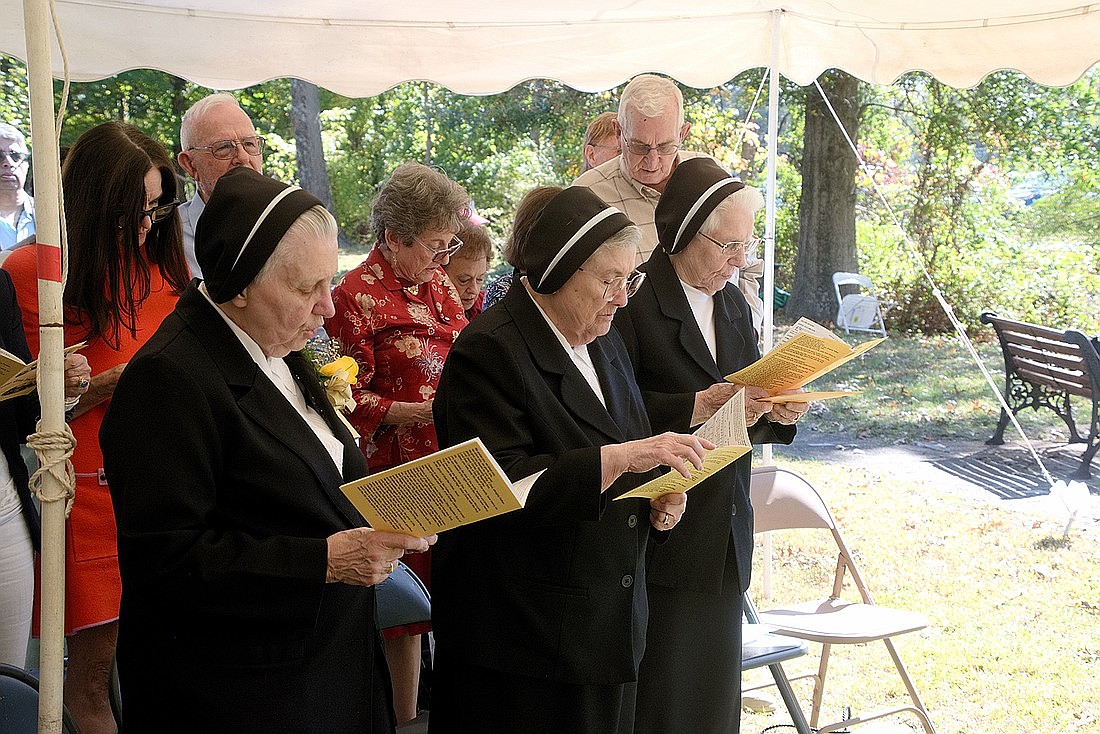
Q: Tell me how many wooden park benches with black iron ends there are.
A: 1